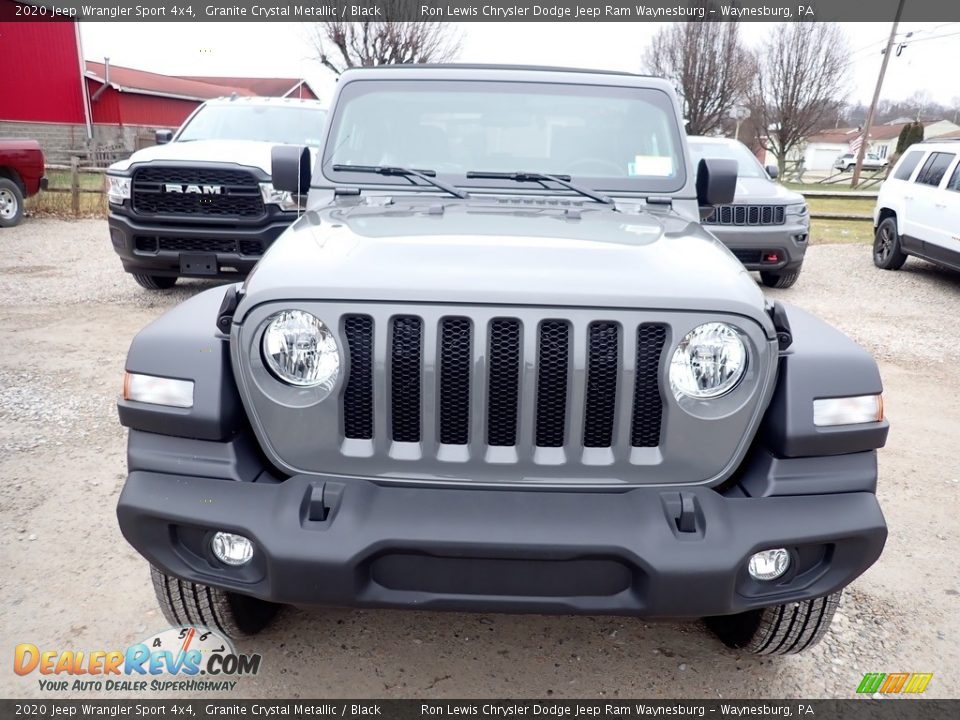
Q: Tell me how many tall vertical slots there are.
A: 7